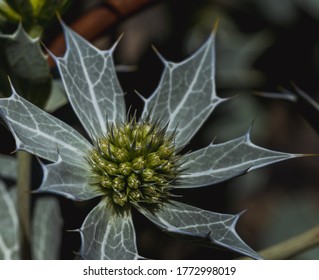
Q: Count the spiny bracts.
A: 7